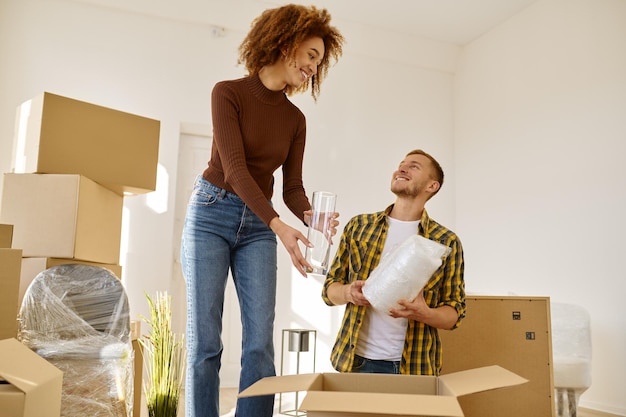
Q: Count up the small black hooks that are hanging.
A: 2